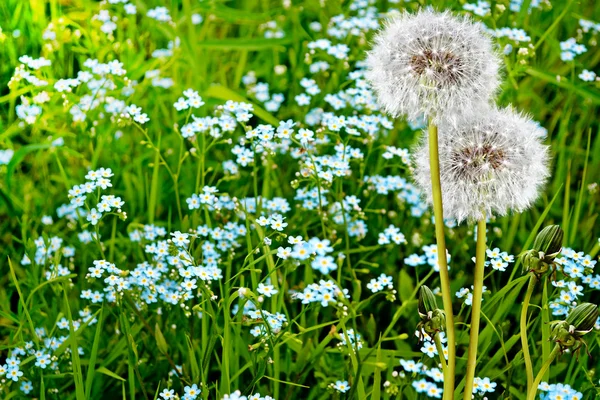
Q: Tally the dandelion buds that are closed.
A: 3